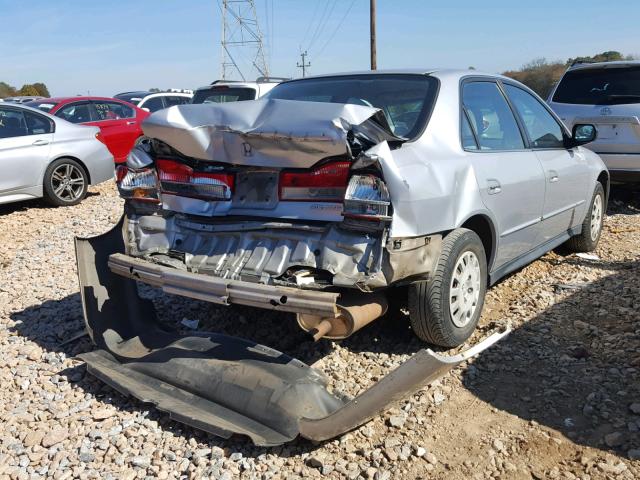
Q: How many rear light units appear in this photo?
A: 4